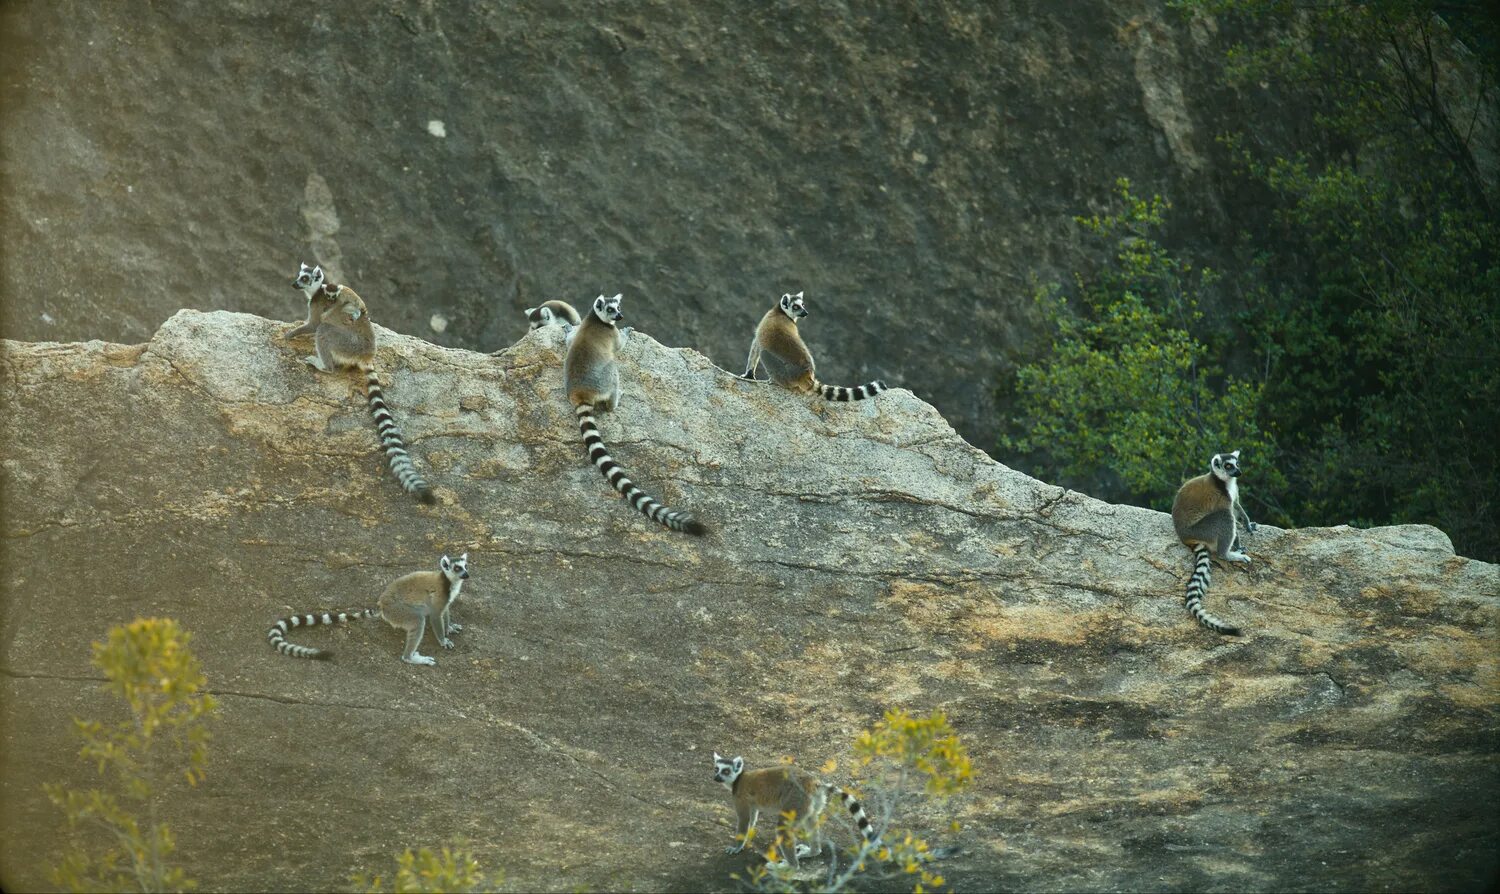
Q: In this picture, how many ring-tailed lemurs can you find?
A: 8